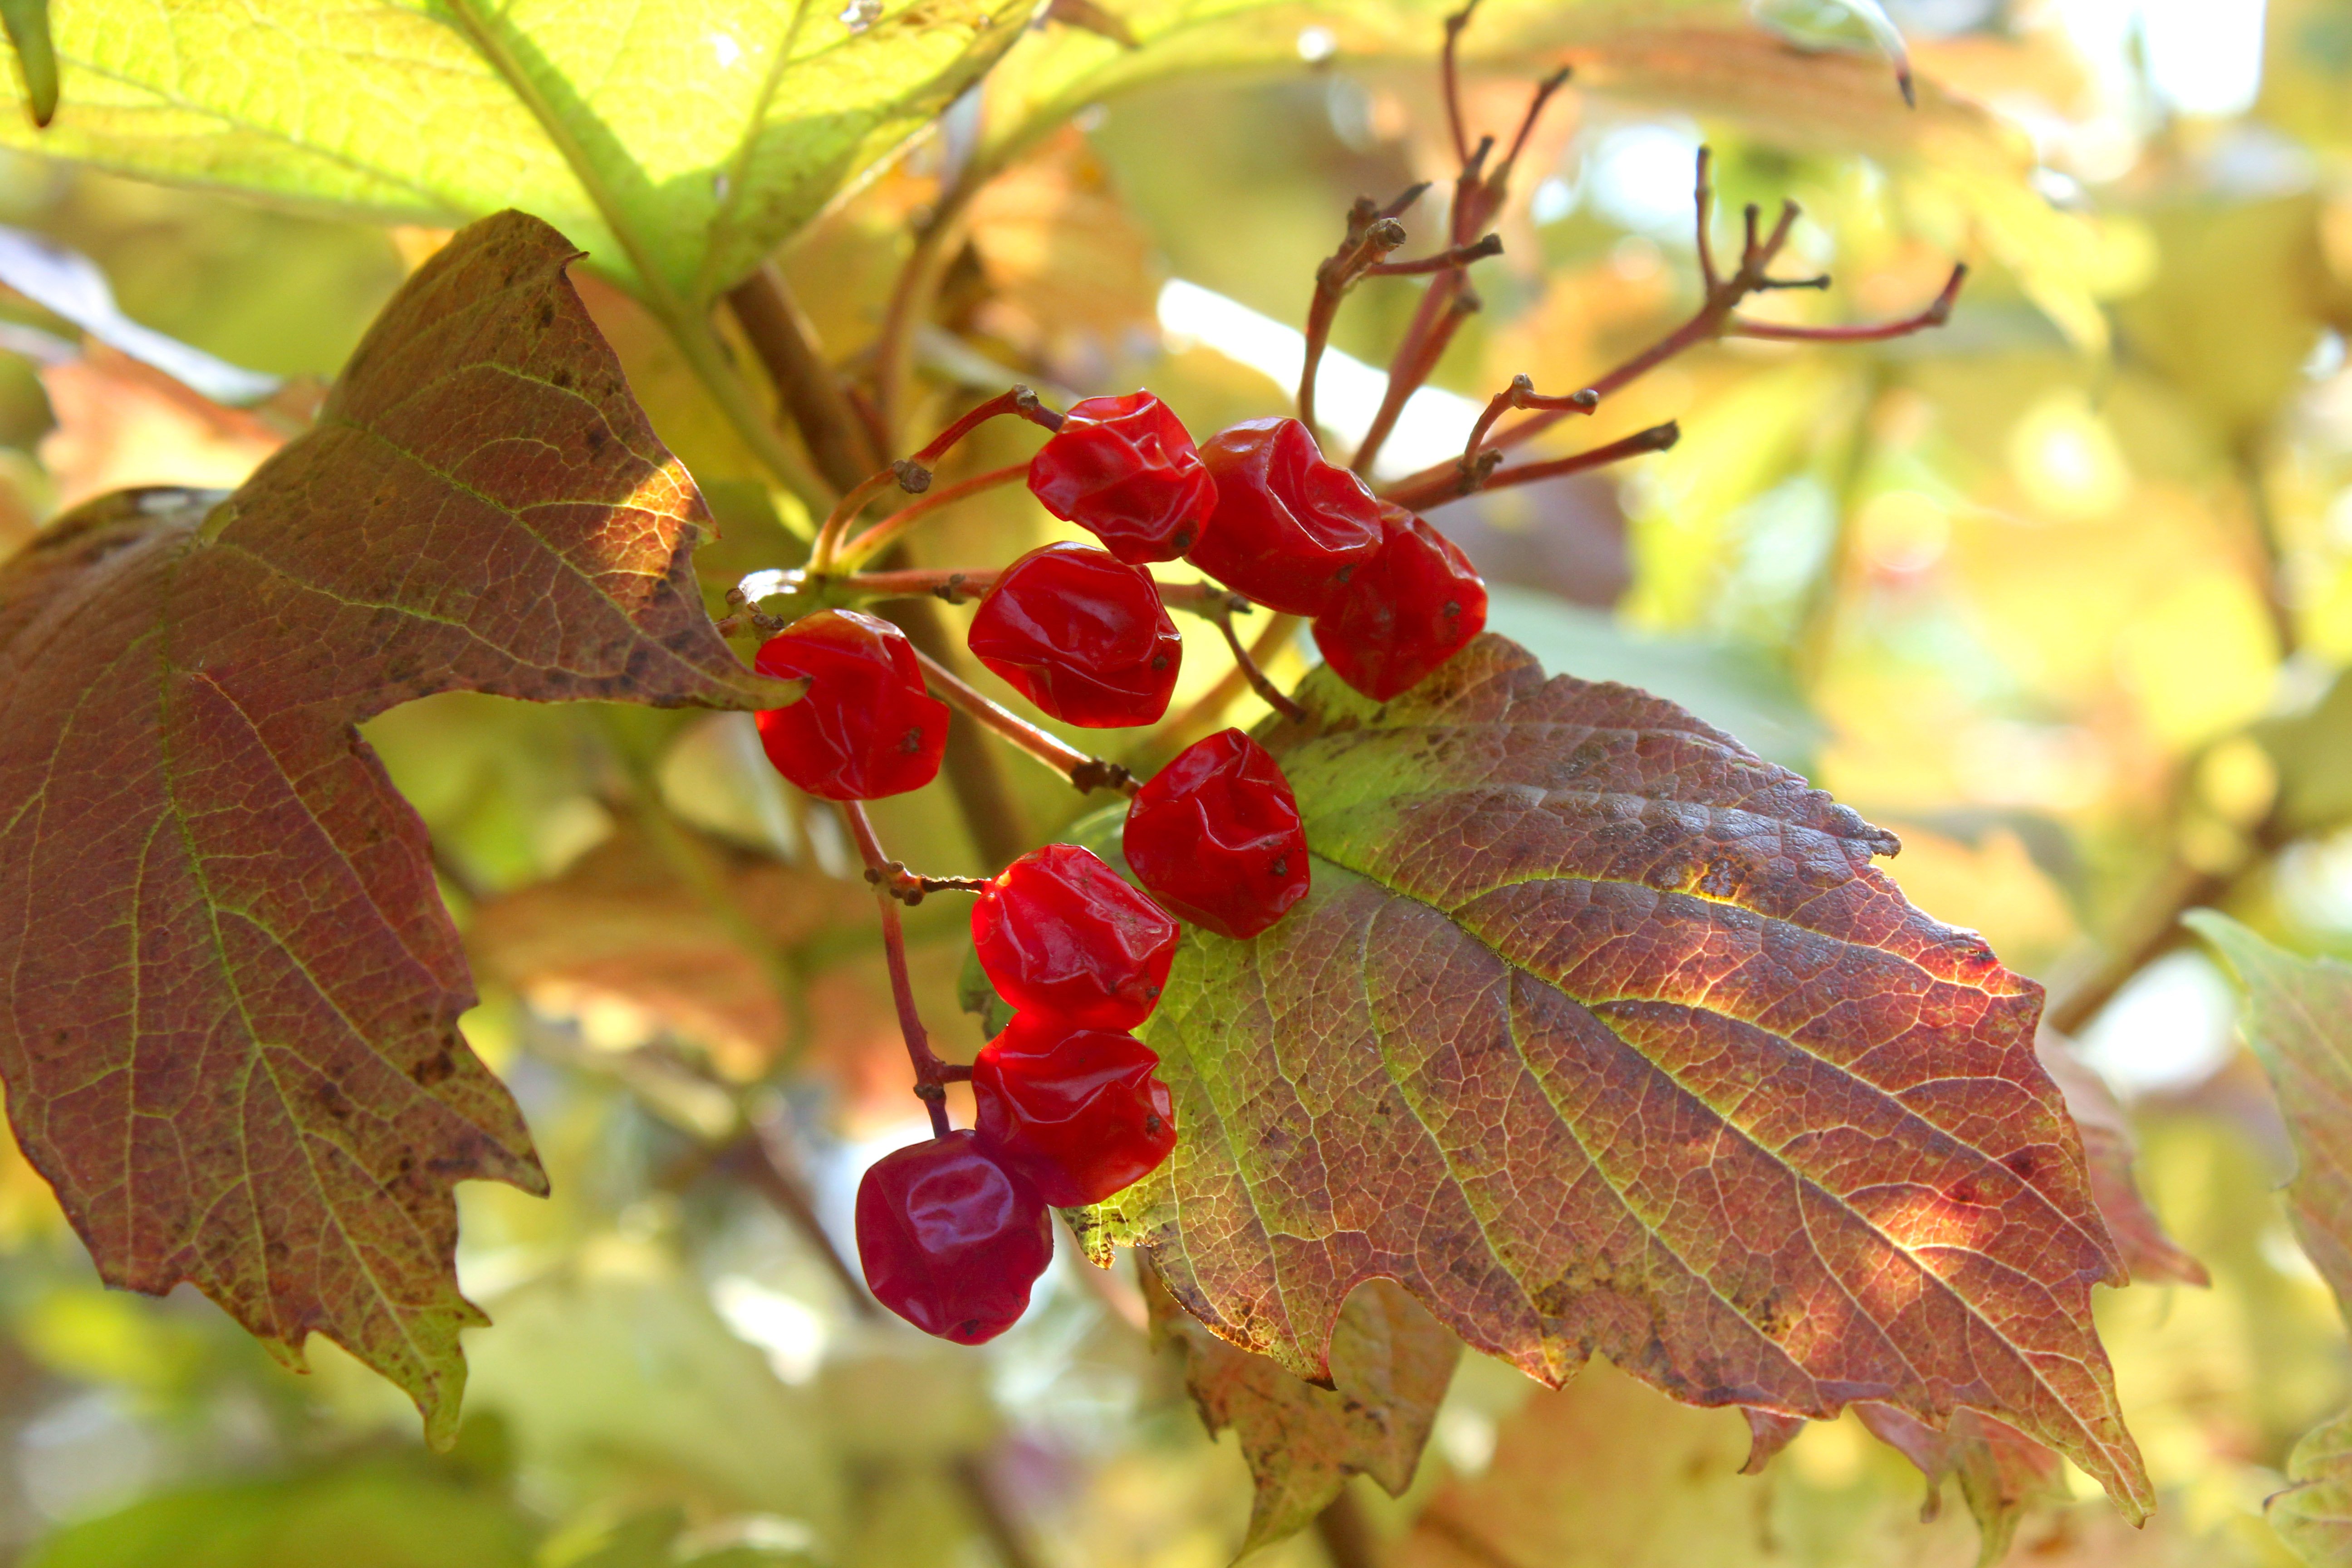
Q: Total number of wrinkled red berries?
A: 9